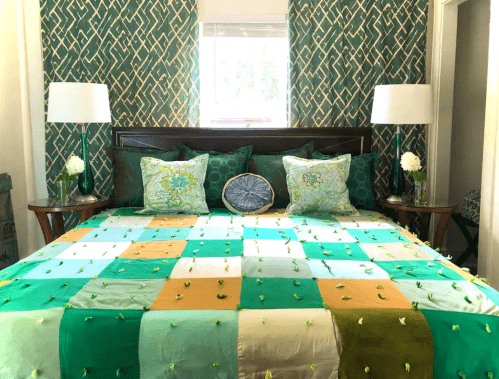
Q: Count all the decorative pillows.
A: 7